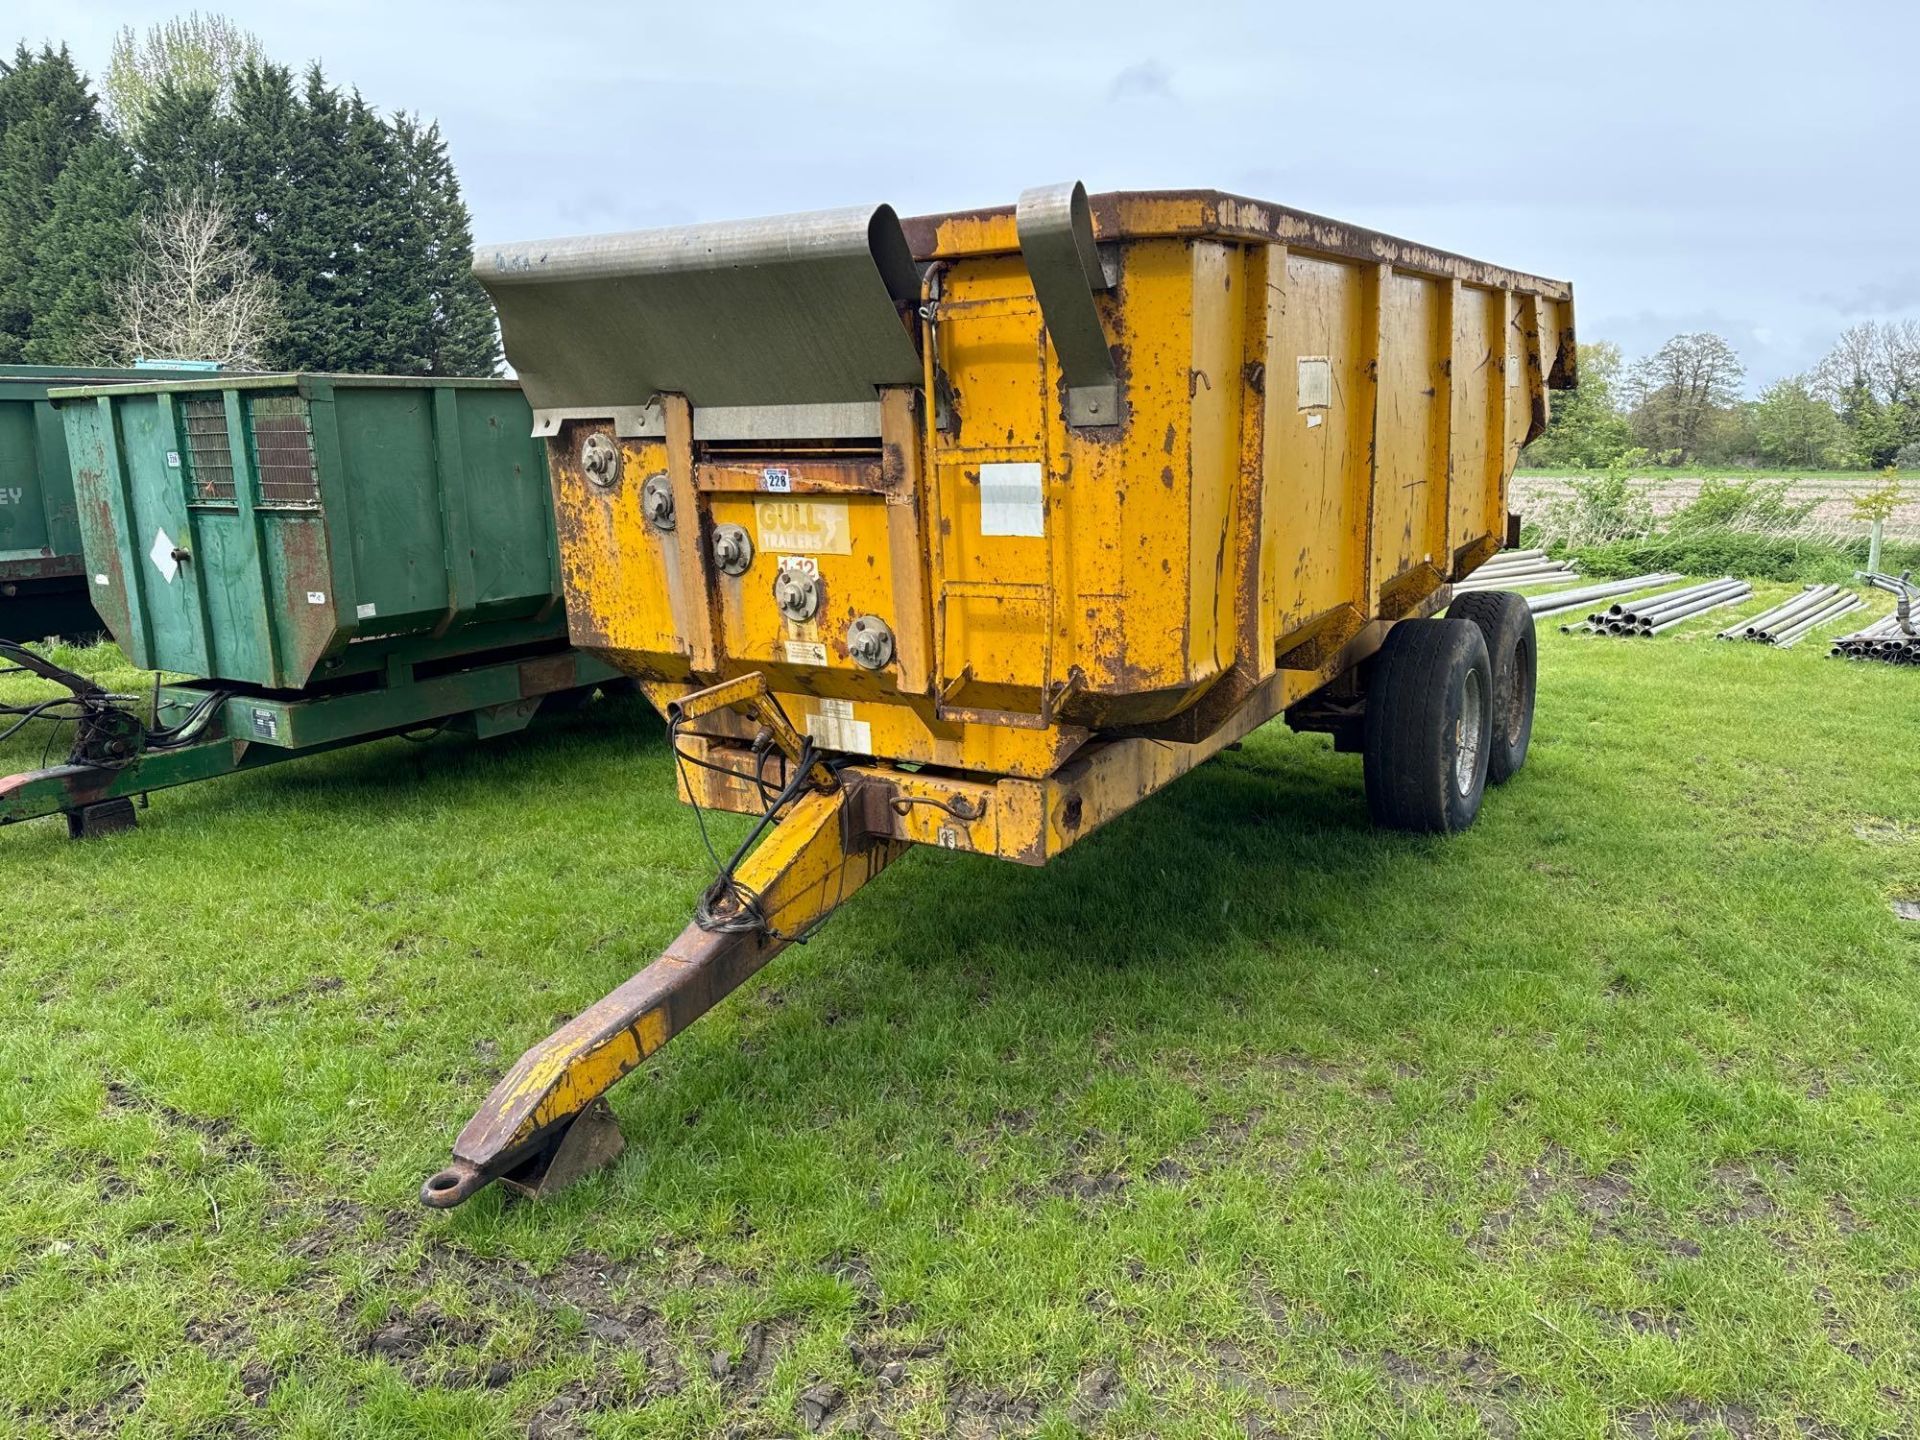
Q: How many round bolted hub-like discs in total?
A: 5